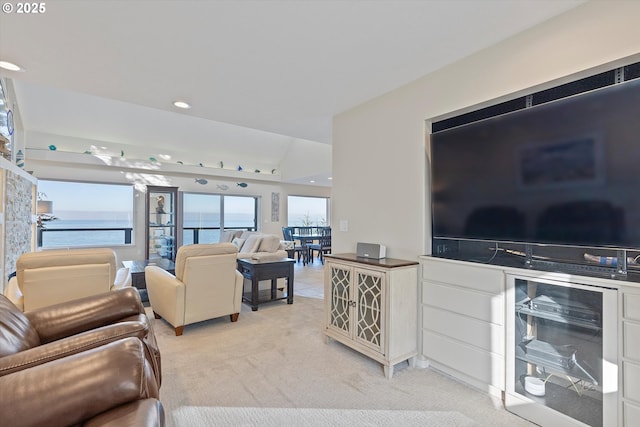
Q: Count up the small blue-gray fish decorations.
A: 3